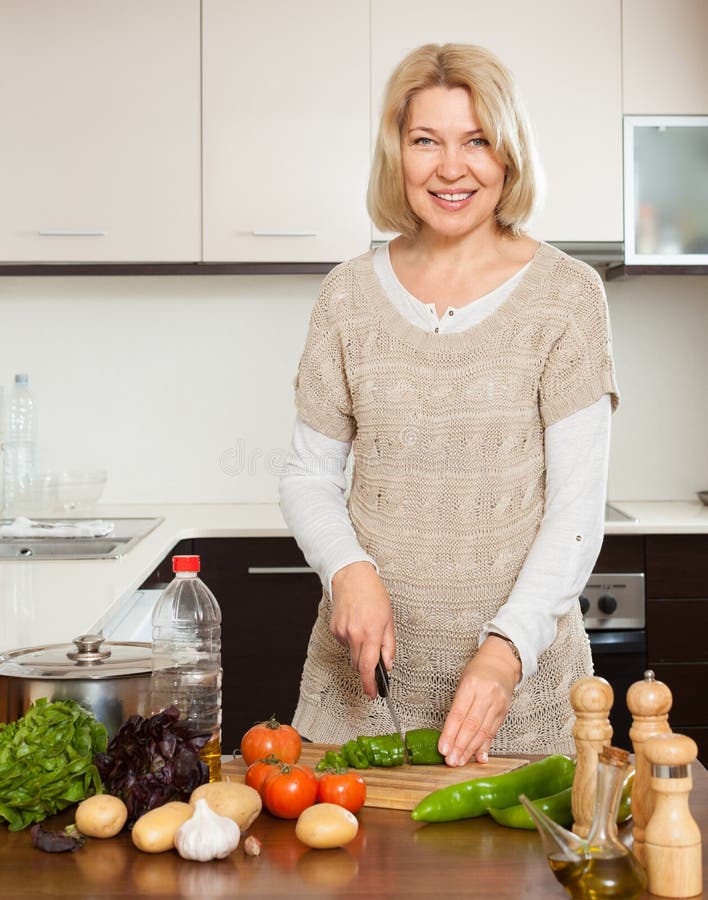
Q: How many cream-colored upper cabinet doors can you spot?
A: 4